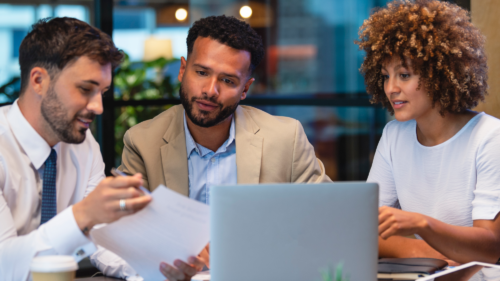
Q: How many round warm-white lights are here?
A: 2